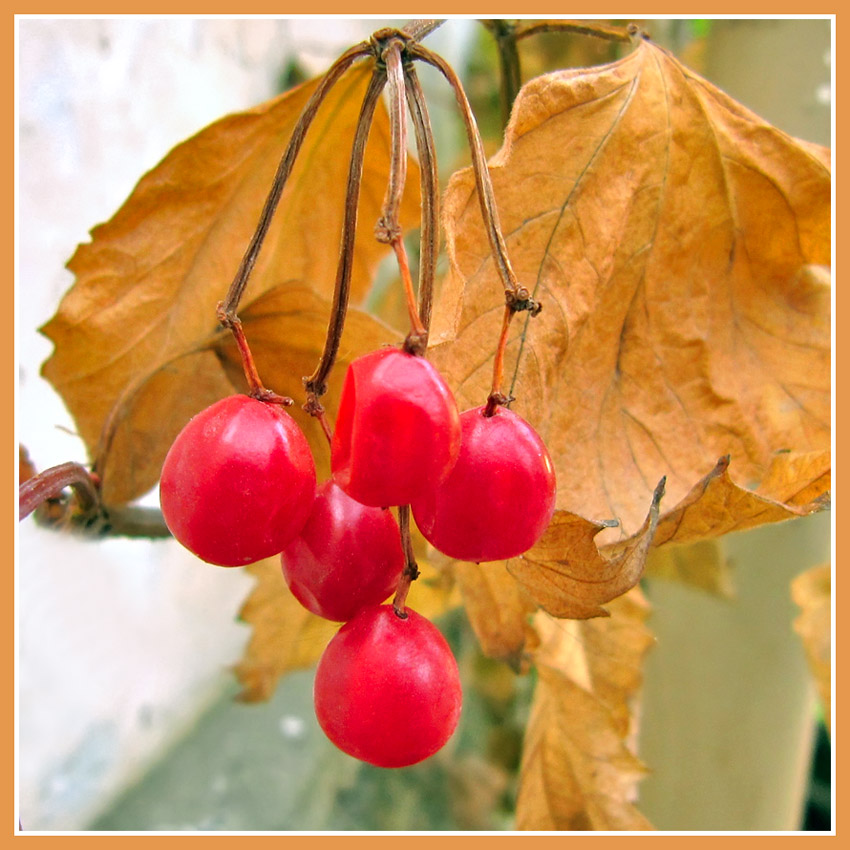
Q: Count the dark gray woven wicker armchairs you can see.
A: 0